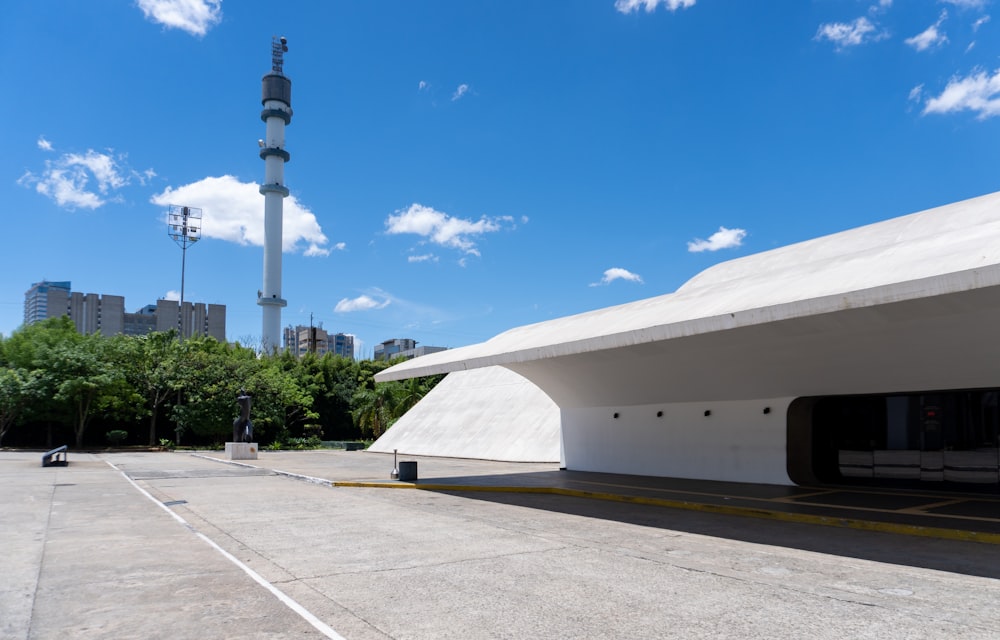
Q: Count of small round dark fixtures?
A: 4